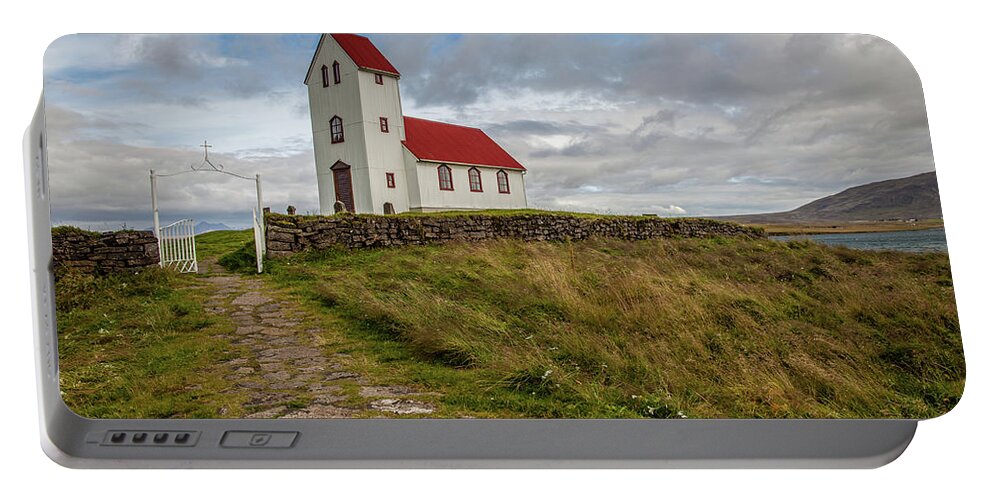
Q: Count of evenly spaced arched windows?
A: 3